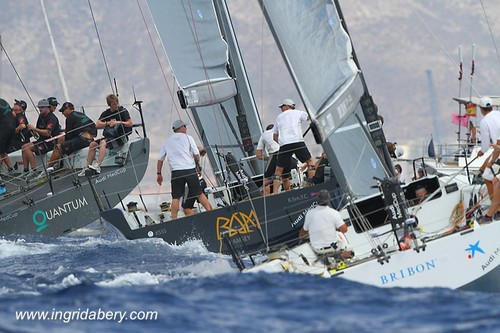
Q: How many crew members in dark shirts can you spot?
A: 6